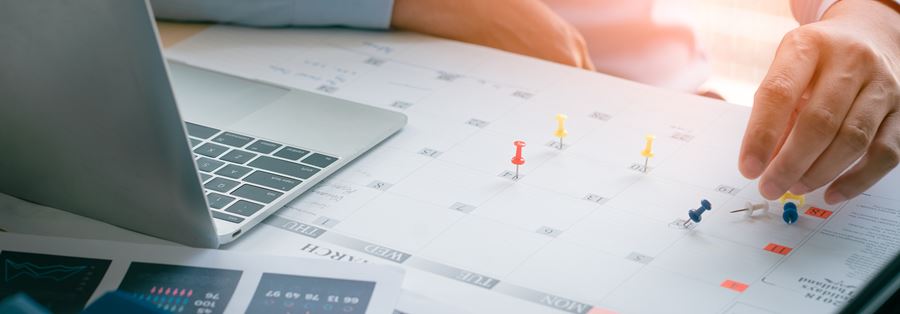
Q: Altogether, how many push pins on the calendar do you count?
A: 7